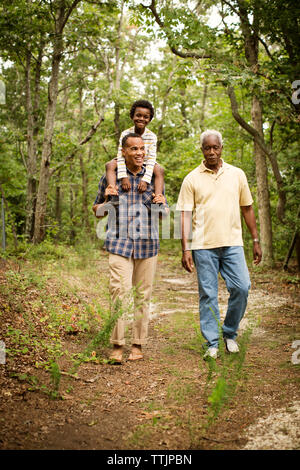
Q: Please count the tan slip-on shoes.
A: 2